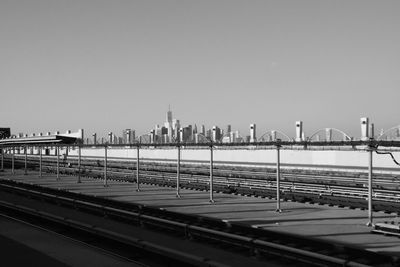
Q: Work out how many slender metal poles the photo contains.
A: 12